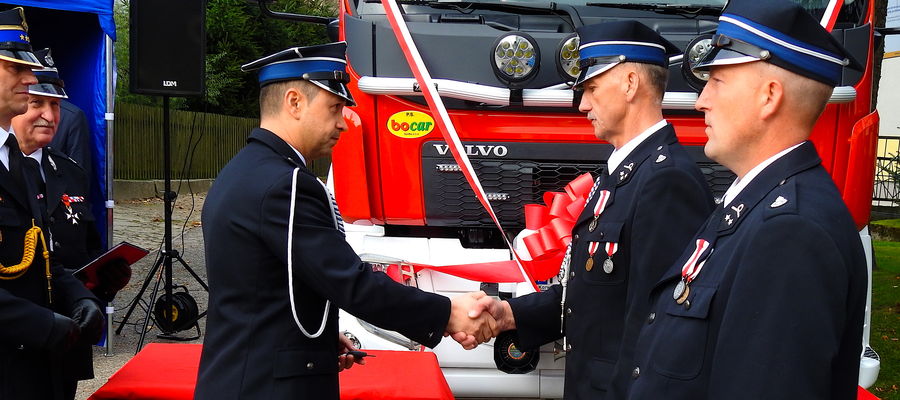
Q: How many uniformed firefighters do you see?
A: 5